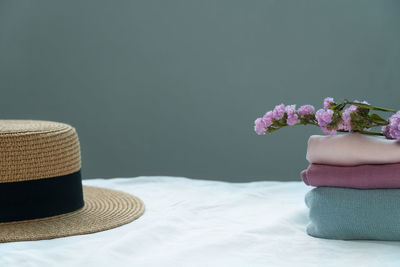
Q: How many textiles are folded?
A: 3